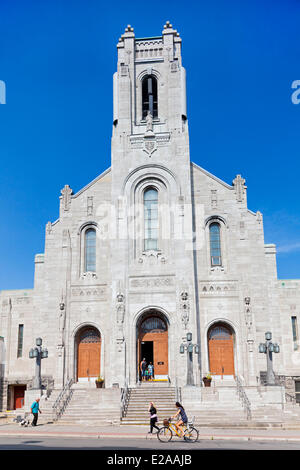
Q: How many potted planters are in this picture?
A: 2